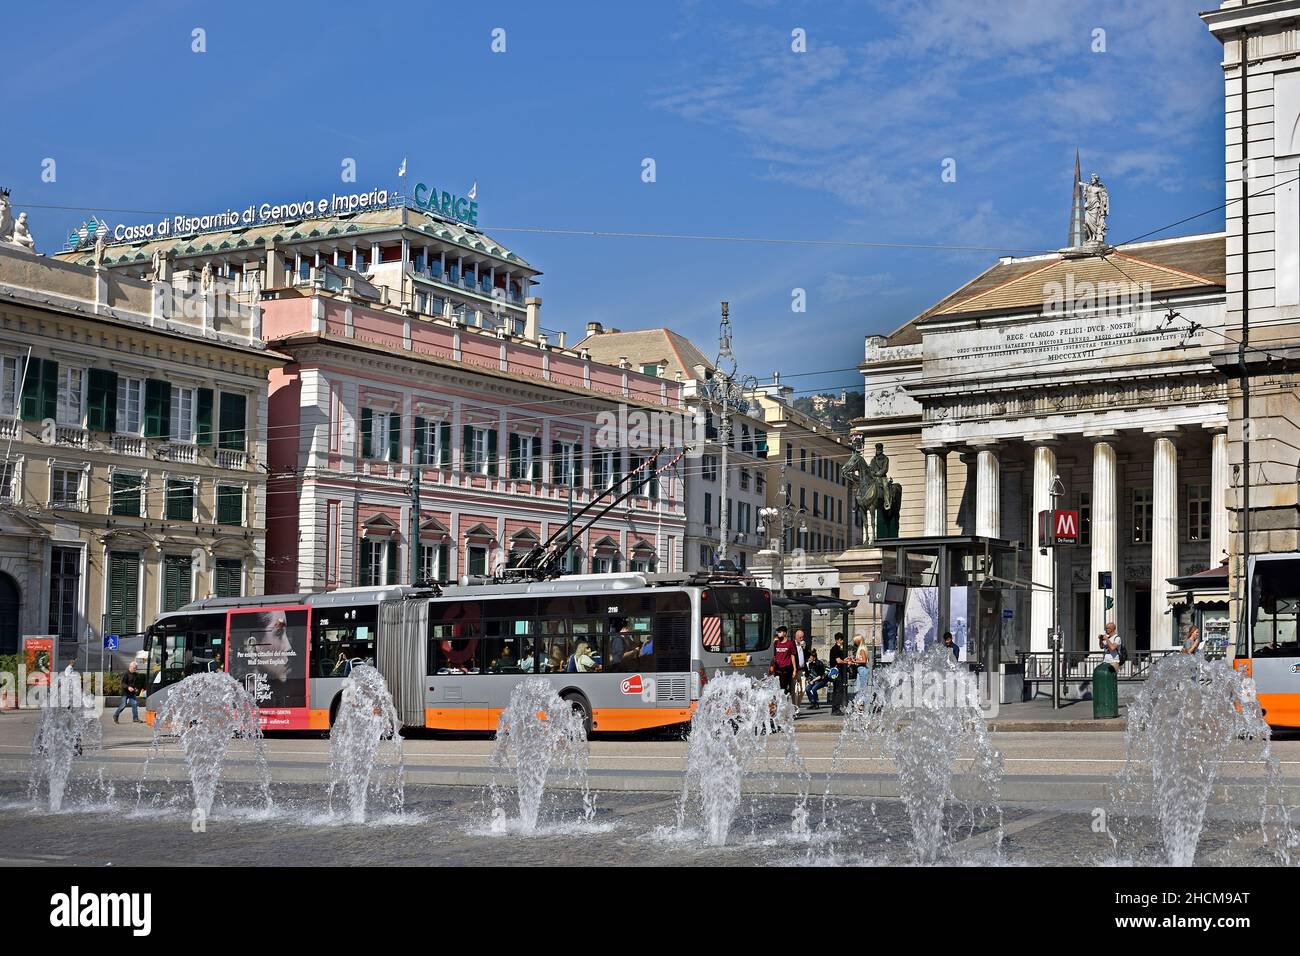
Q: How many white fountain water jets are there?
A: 7